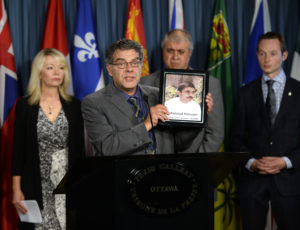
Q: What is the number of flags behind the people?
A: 8